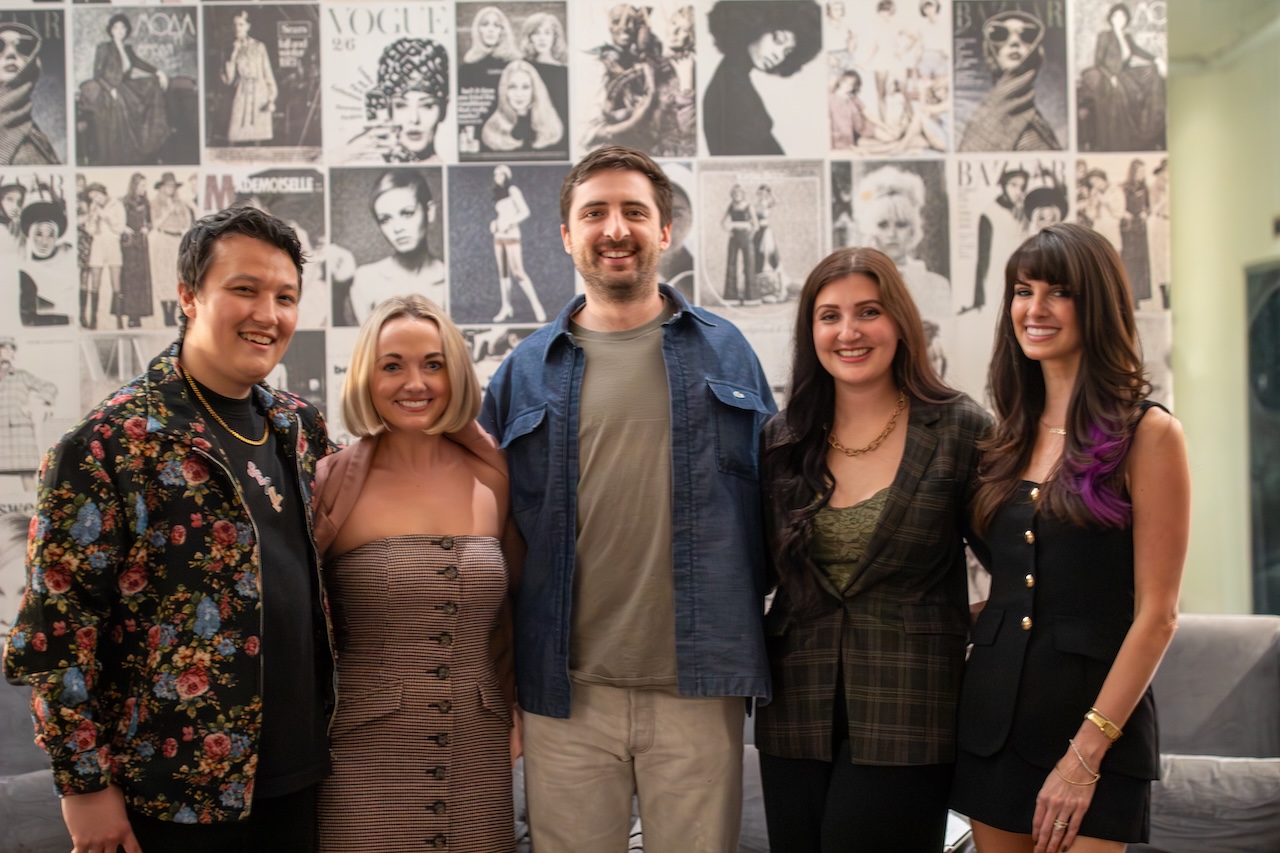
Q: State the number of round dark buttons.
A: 10